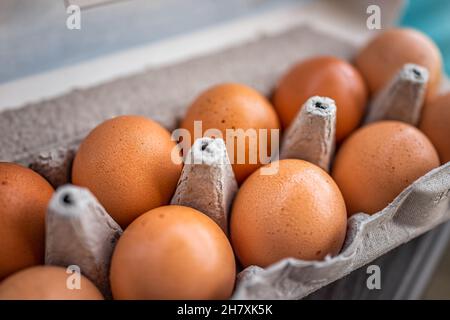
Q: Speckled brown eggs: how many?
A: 10